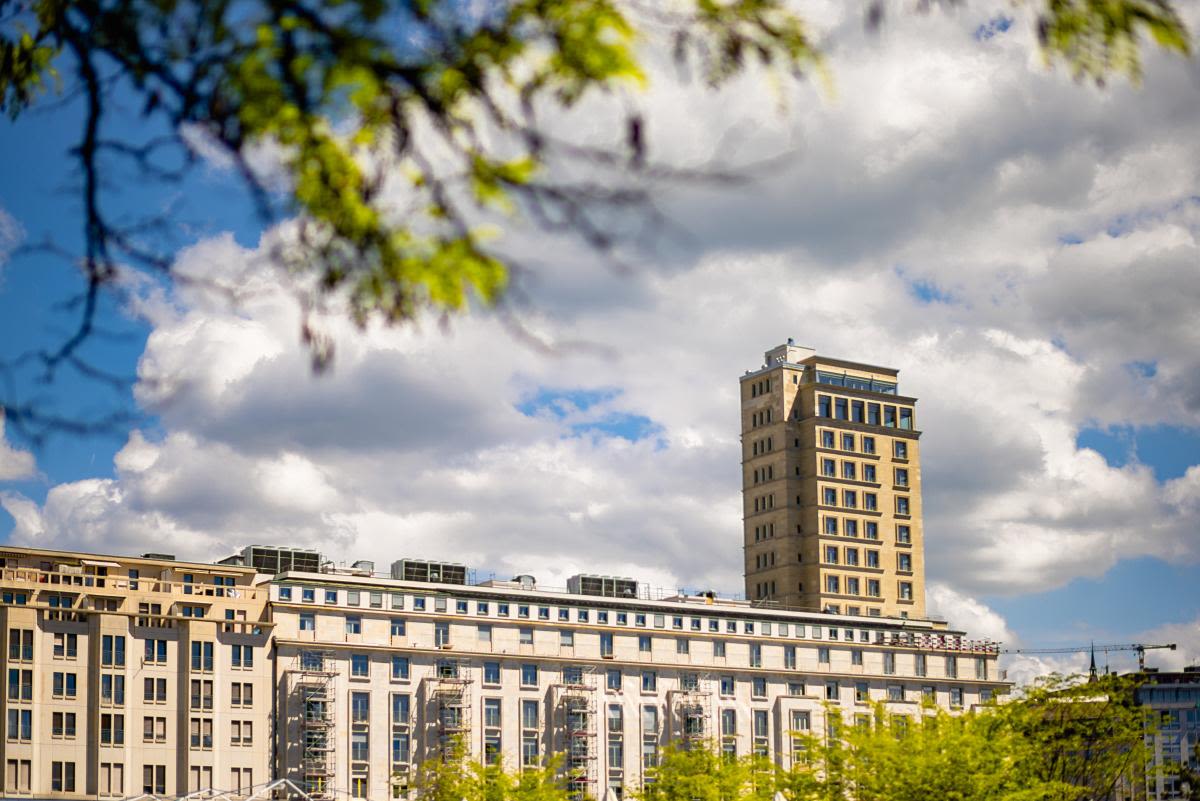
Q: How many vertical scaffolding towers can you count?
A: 4